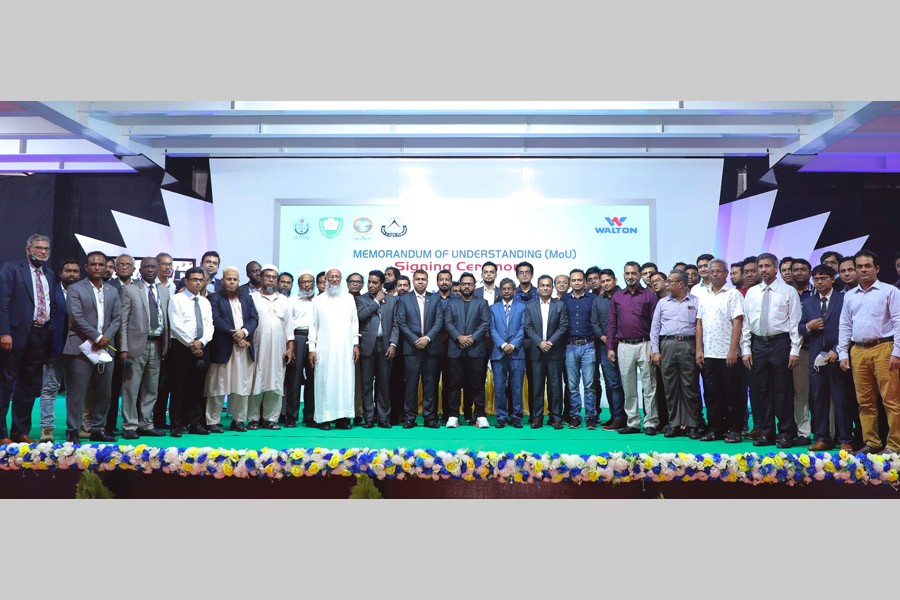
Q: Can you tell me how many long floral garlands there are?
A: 1